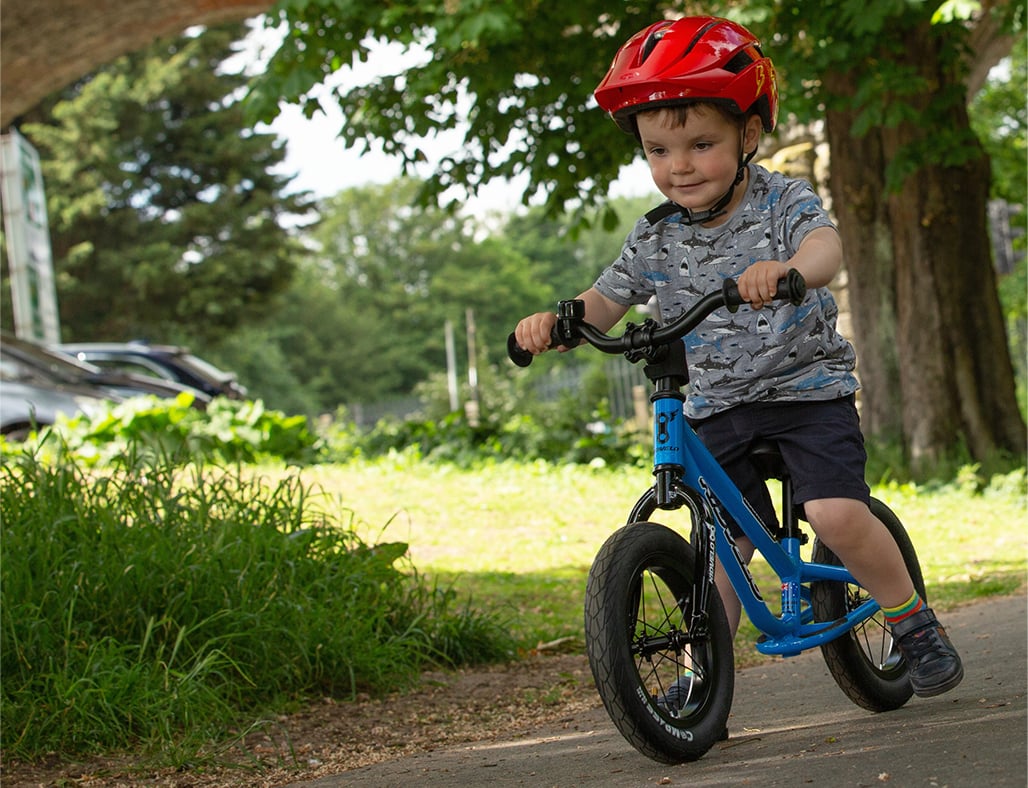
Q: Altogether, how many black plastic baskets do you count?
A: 0